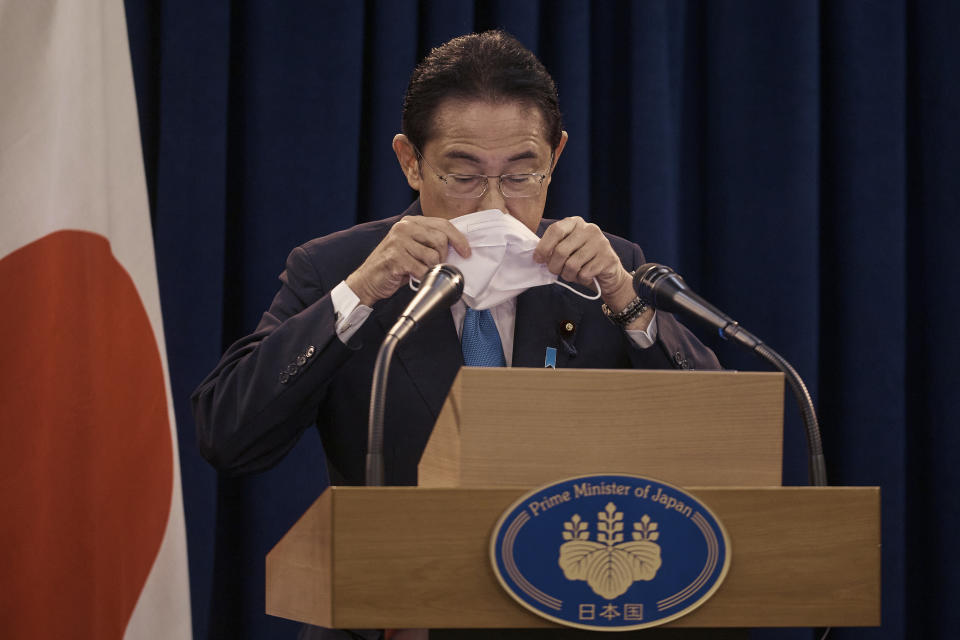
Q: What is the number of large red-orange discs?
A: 1